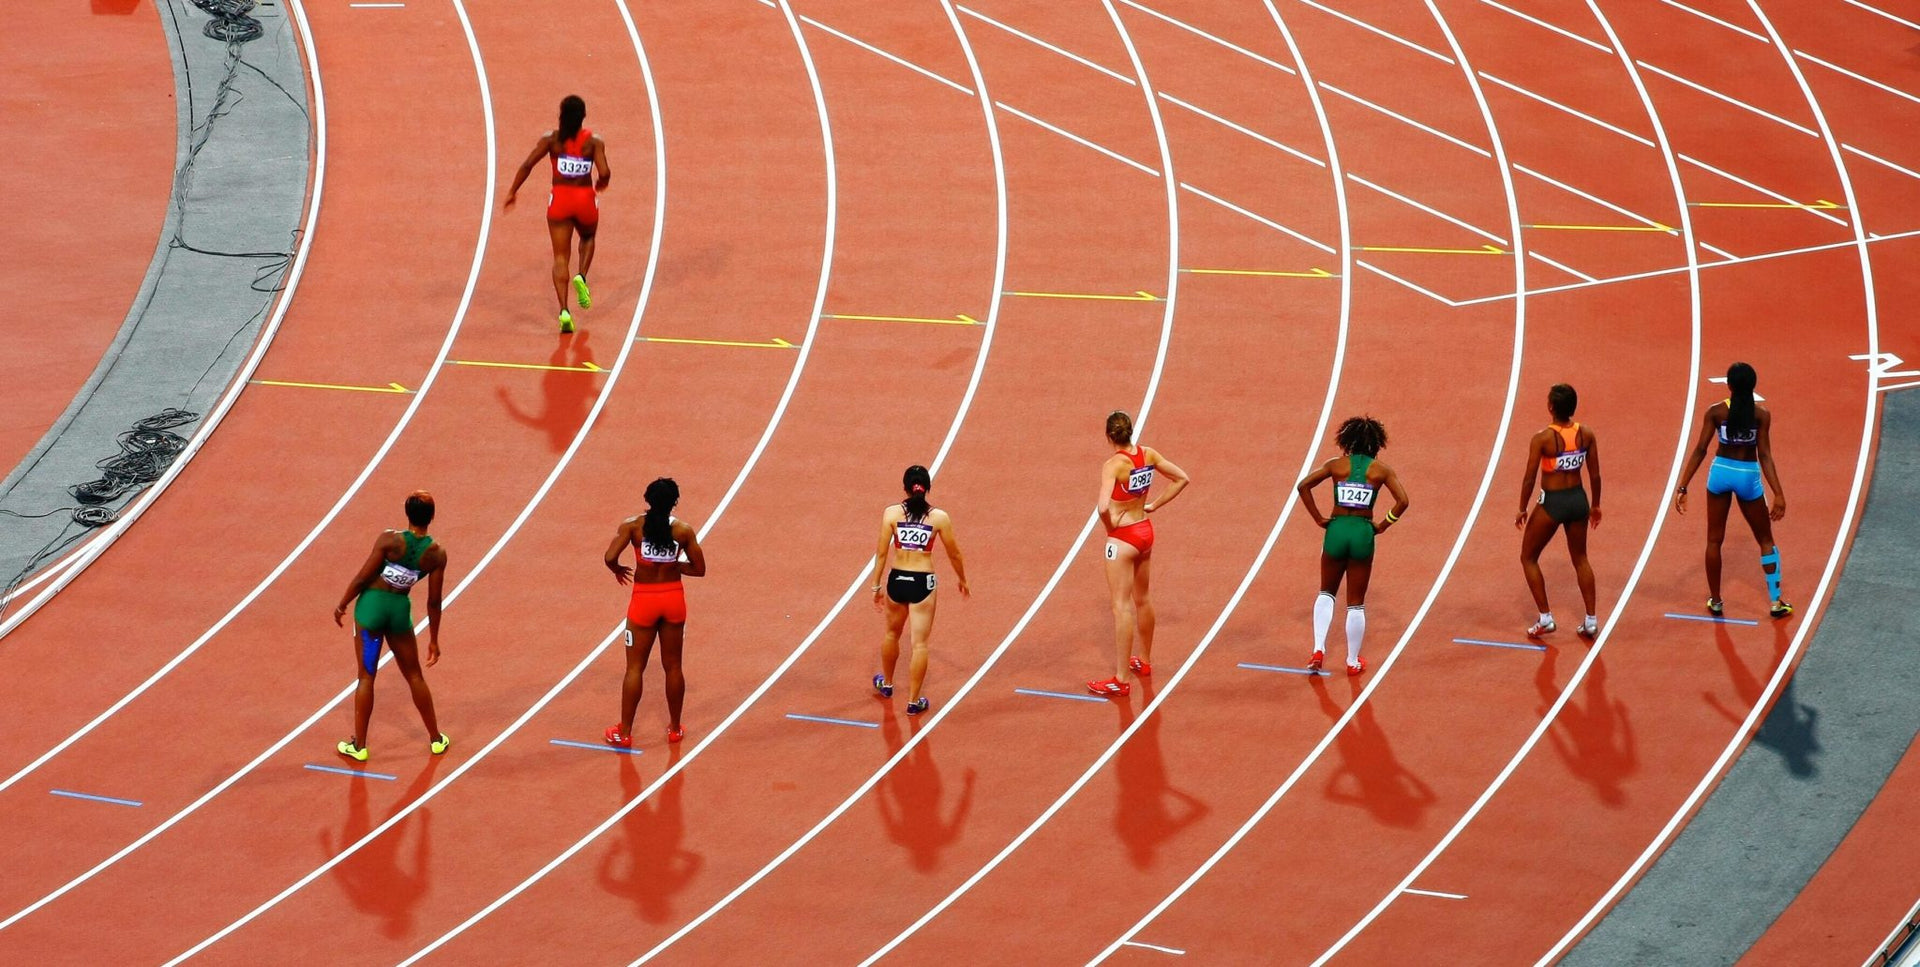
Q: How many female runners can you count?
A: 8